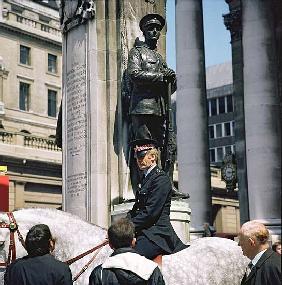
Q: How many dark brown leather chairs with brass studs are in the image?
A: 0